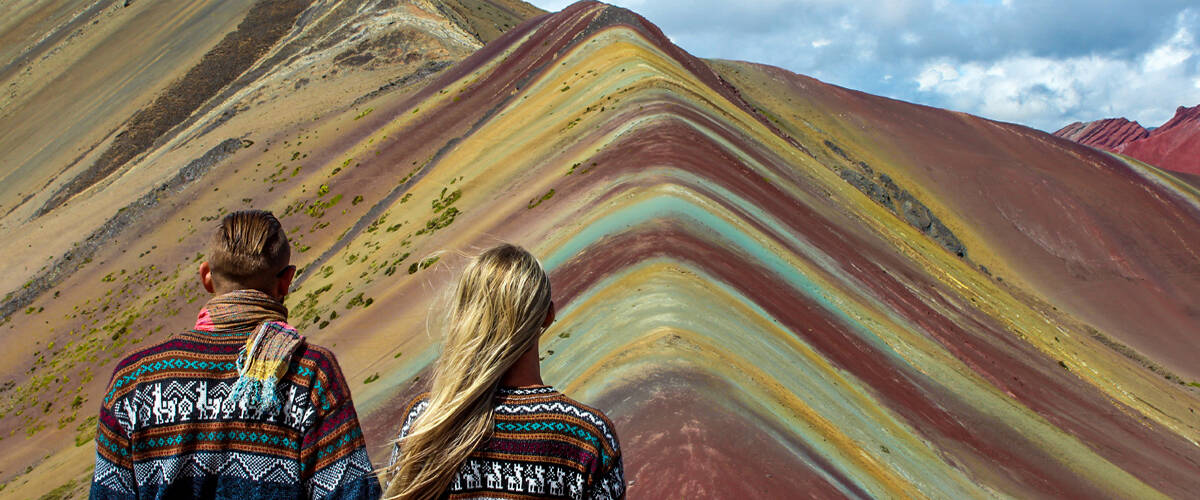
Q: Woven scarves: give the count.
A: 1